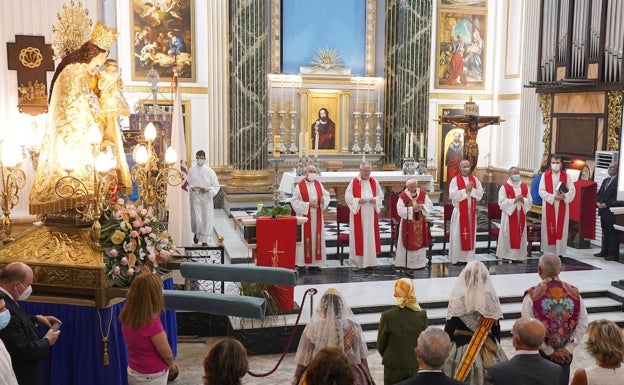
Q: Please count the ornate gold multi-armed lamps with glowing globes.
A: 3